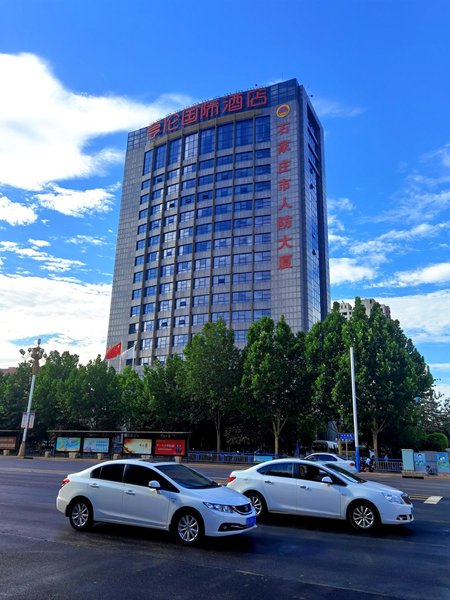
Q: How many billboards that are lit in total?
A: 4